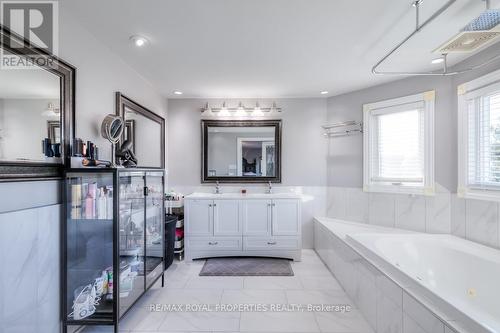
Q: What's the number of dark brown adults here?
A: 0